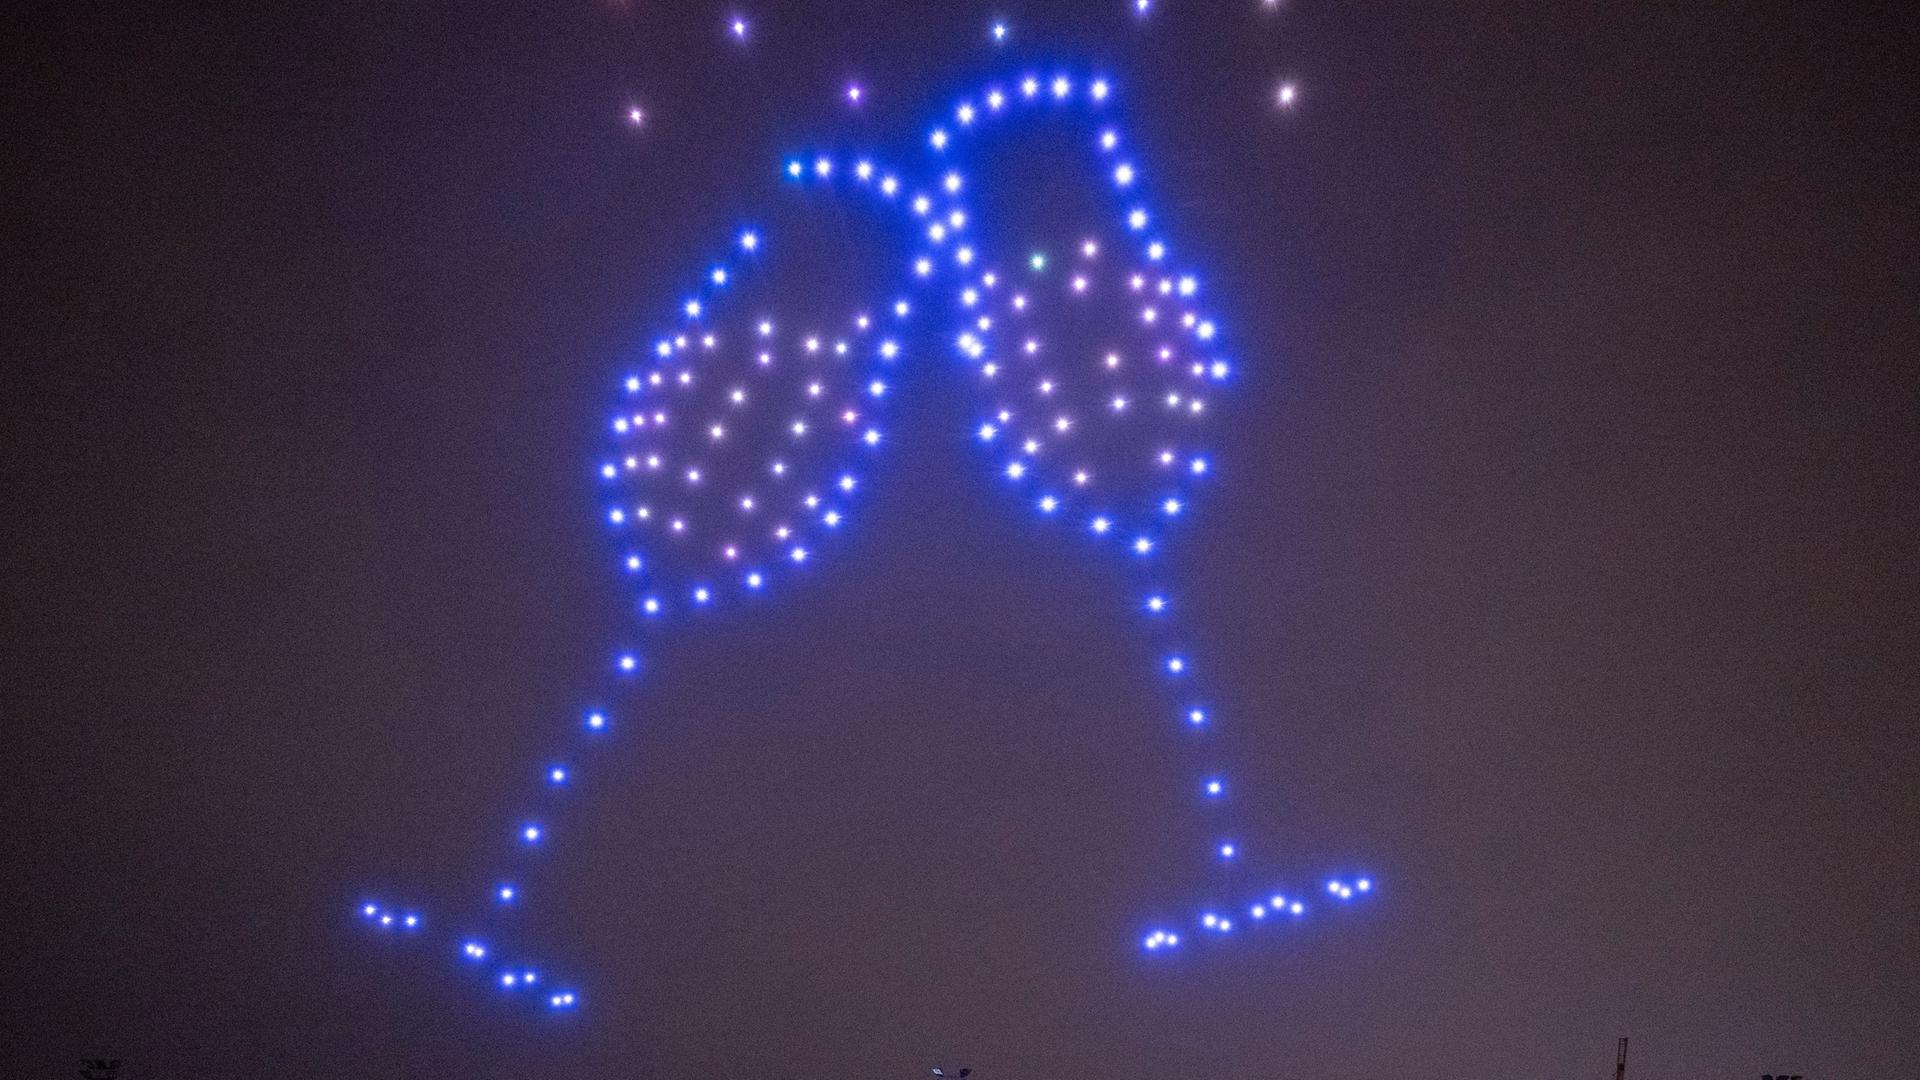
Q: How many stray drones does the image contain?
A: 7